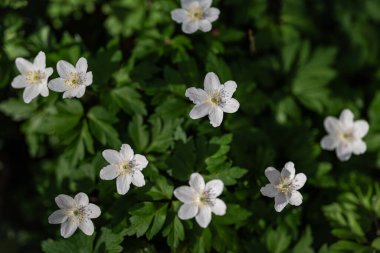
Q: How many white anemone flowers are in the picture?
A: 9